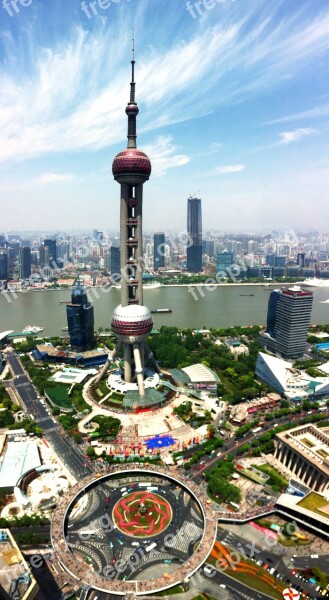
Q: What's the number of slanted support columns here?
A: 3